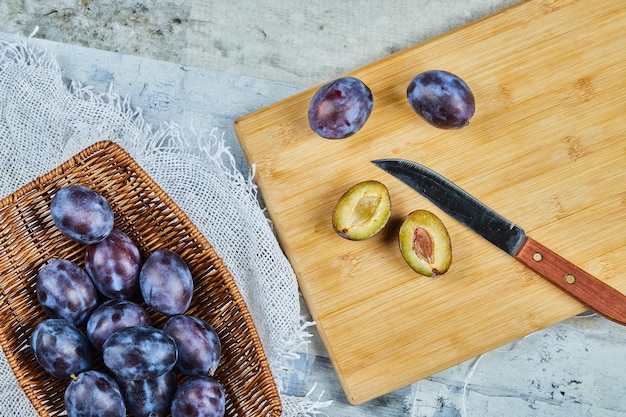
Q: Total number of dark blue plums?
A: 13